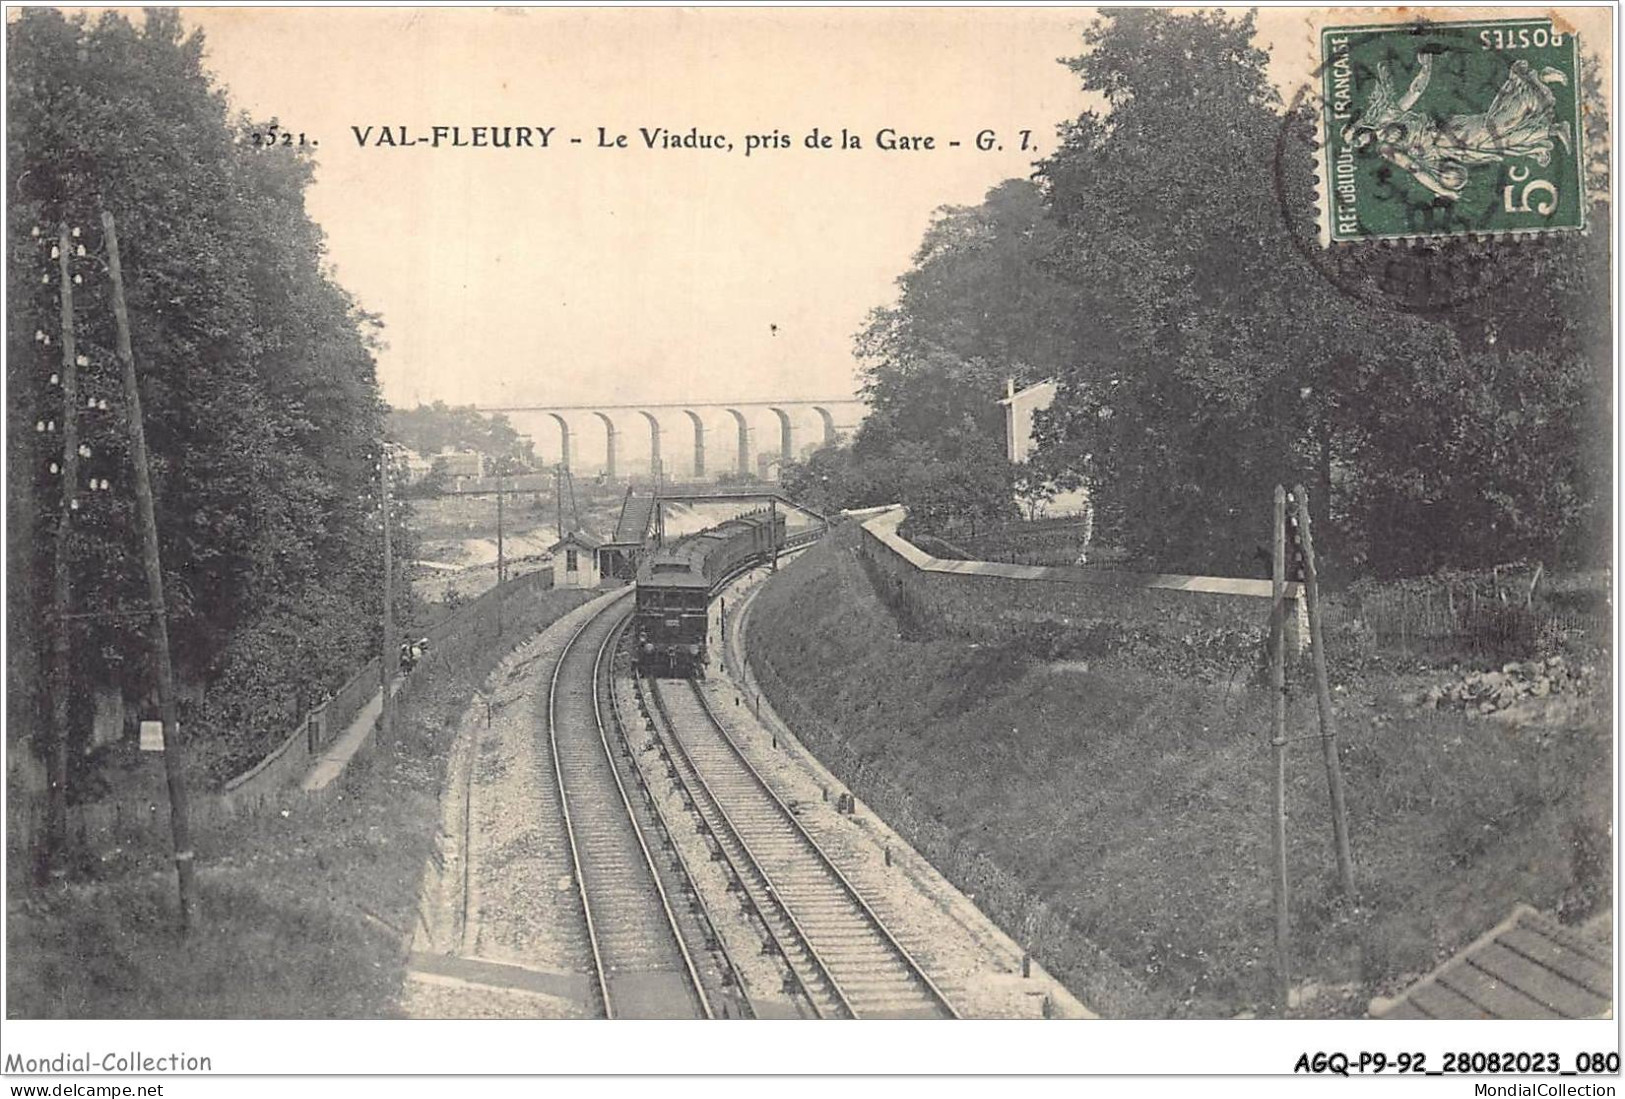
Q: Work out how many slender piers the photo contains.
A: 7